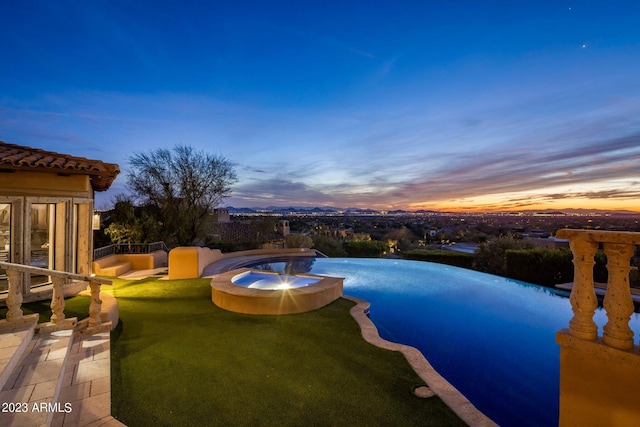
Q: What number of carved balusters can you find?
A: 5